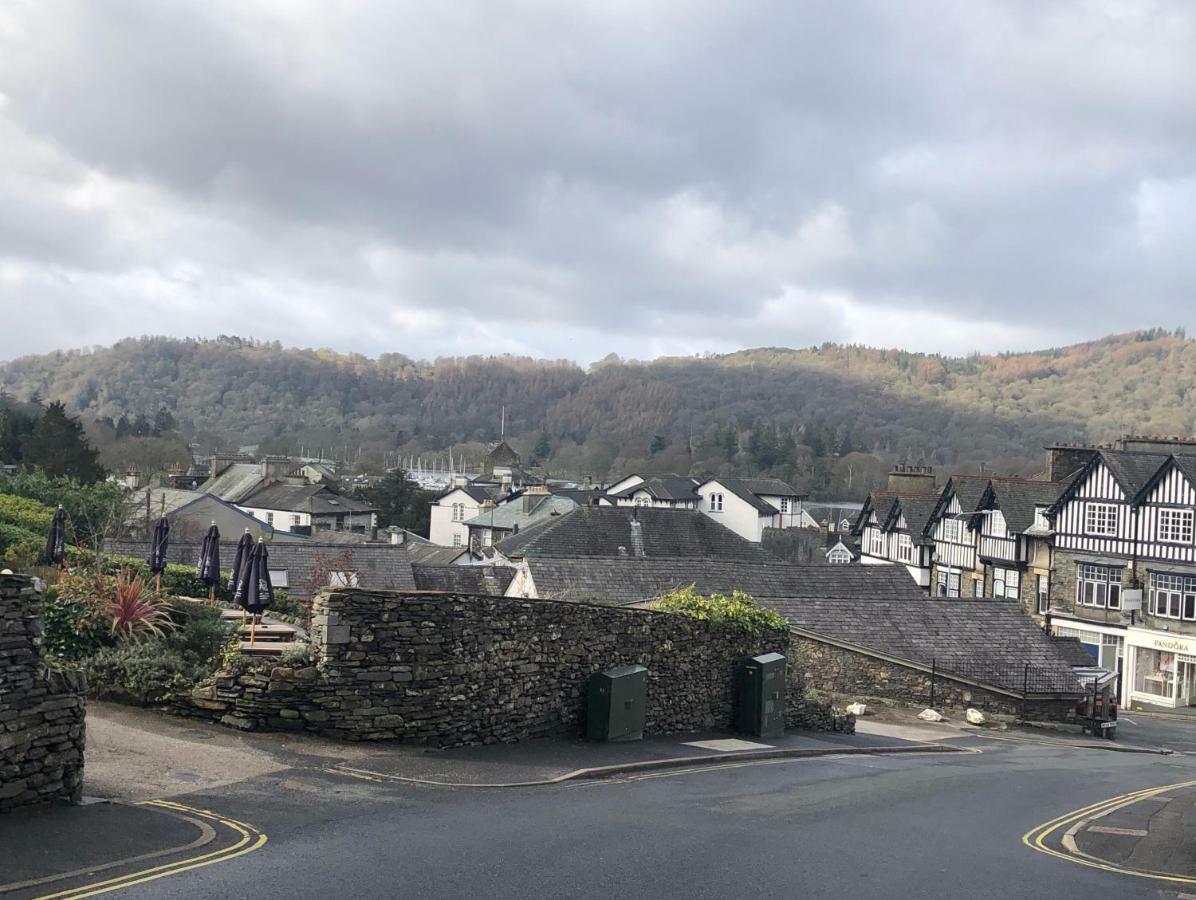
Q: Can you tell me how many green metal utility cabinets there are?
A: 2